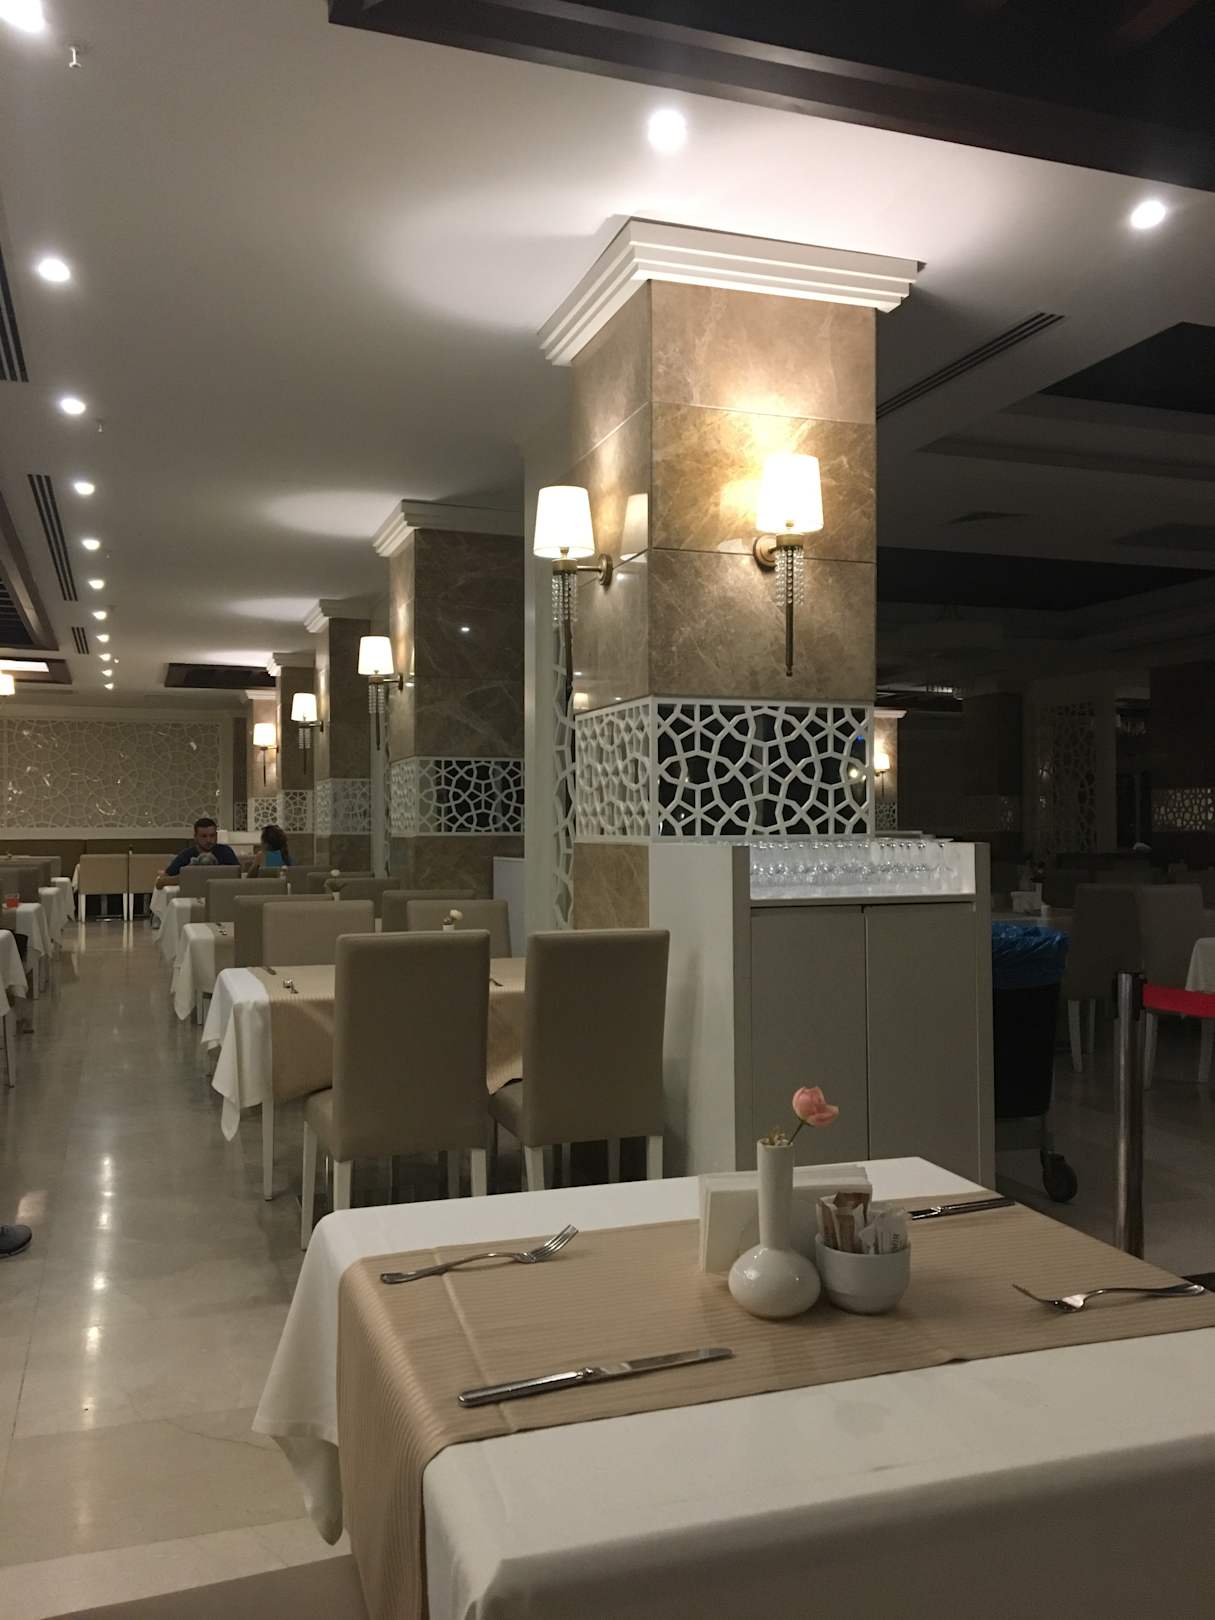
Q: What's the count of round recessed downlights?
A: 13